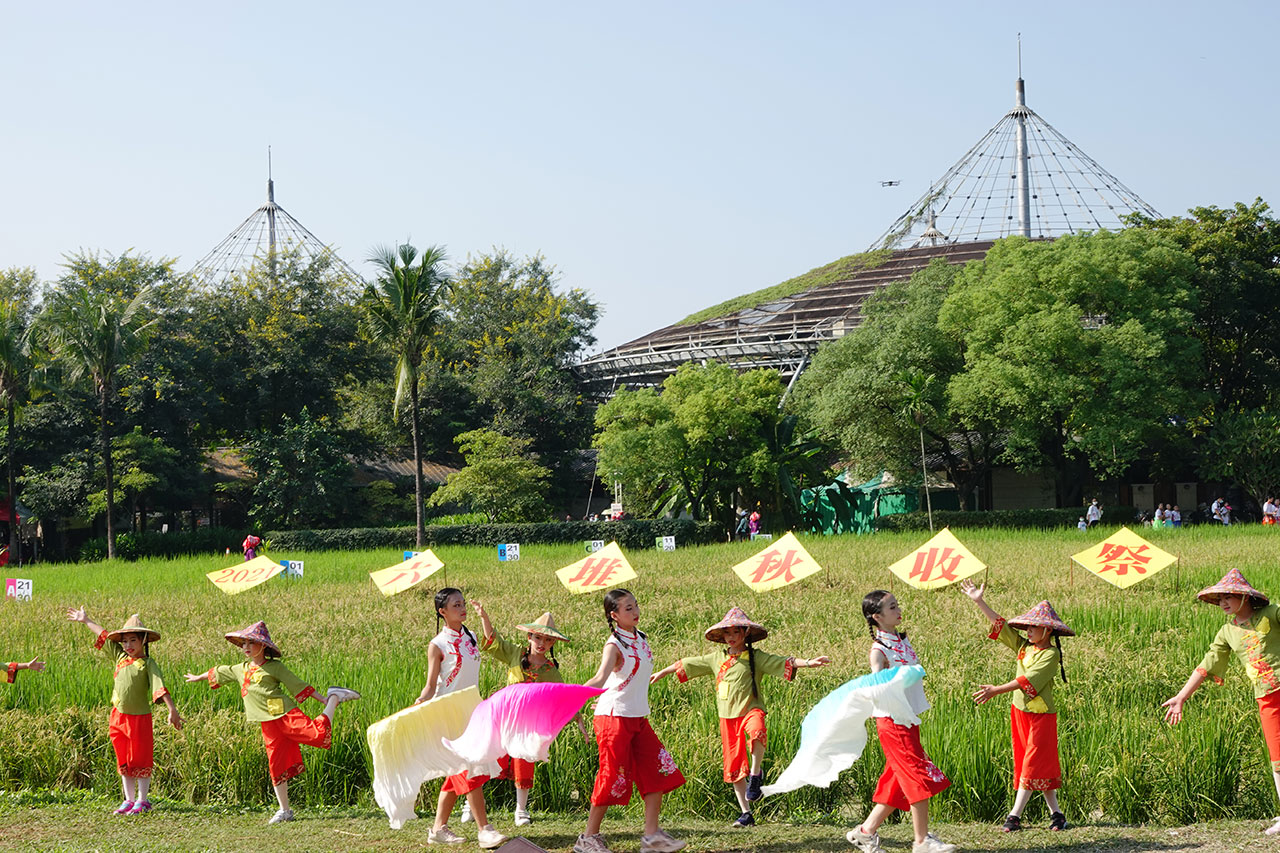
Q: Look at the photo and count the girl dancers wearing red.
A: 9